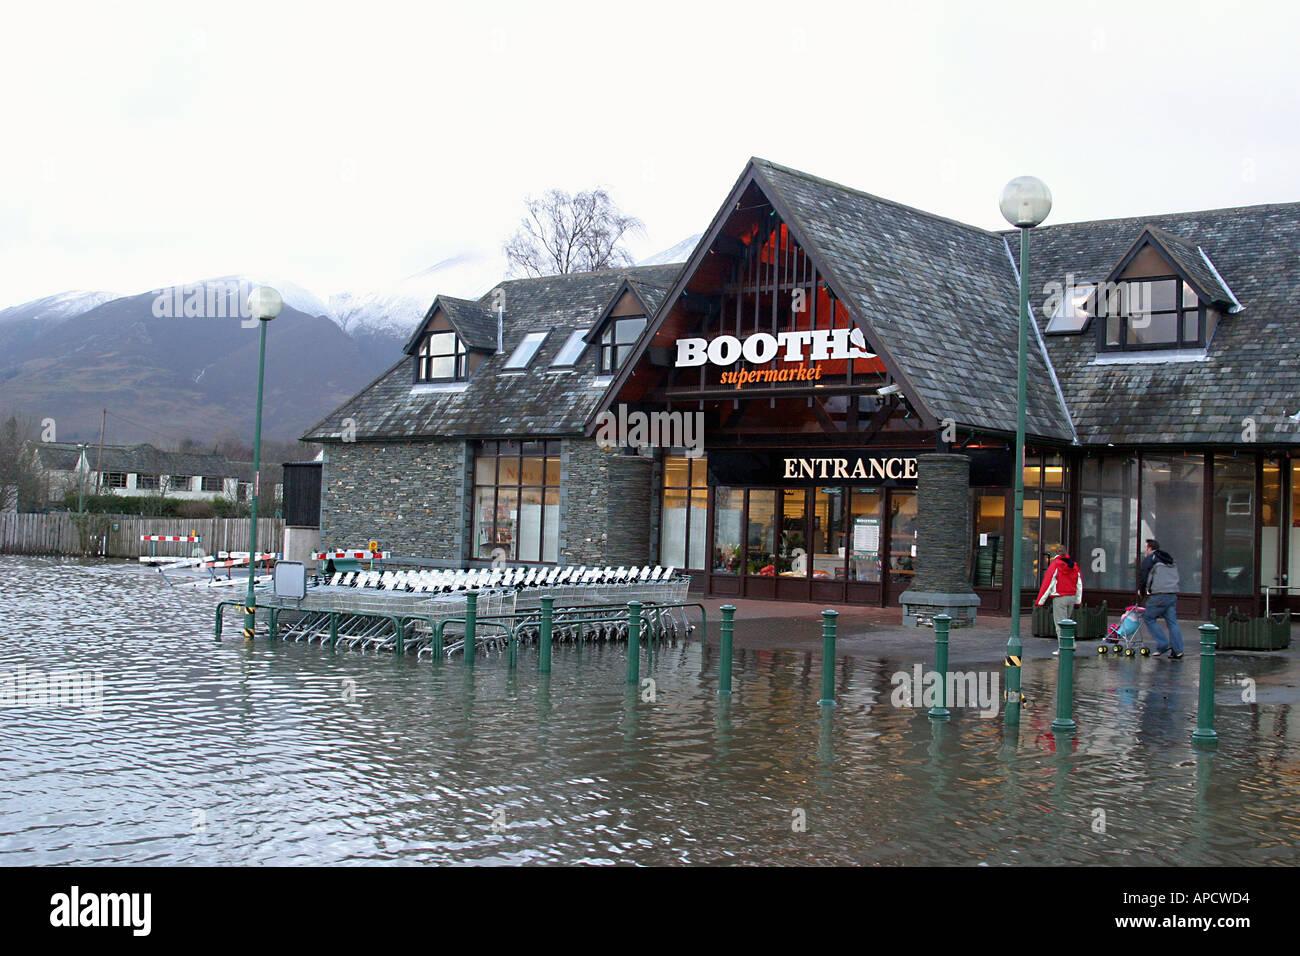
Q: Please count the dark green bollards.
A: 8